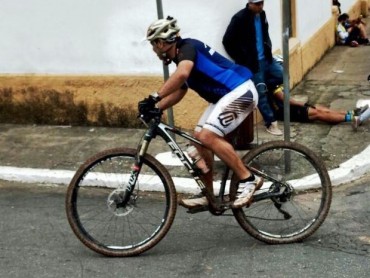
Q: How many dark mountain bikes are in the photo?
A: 1